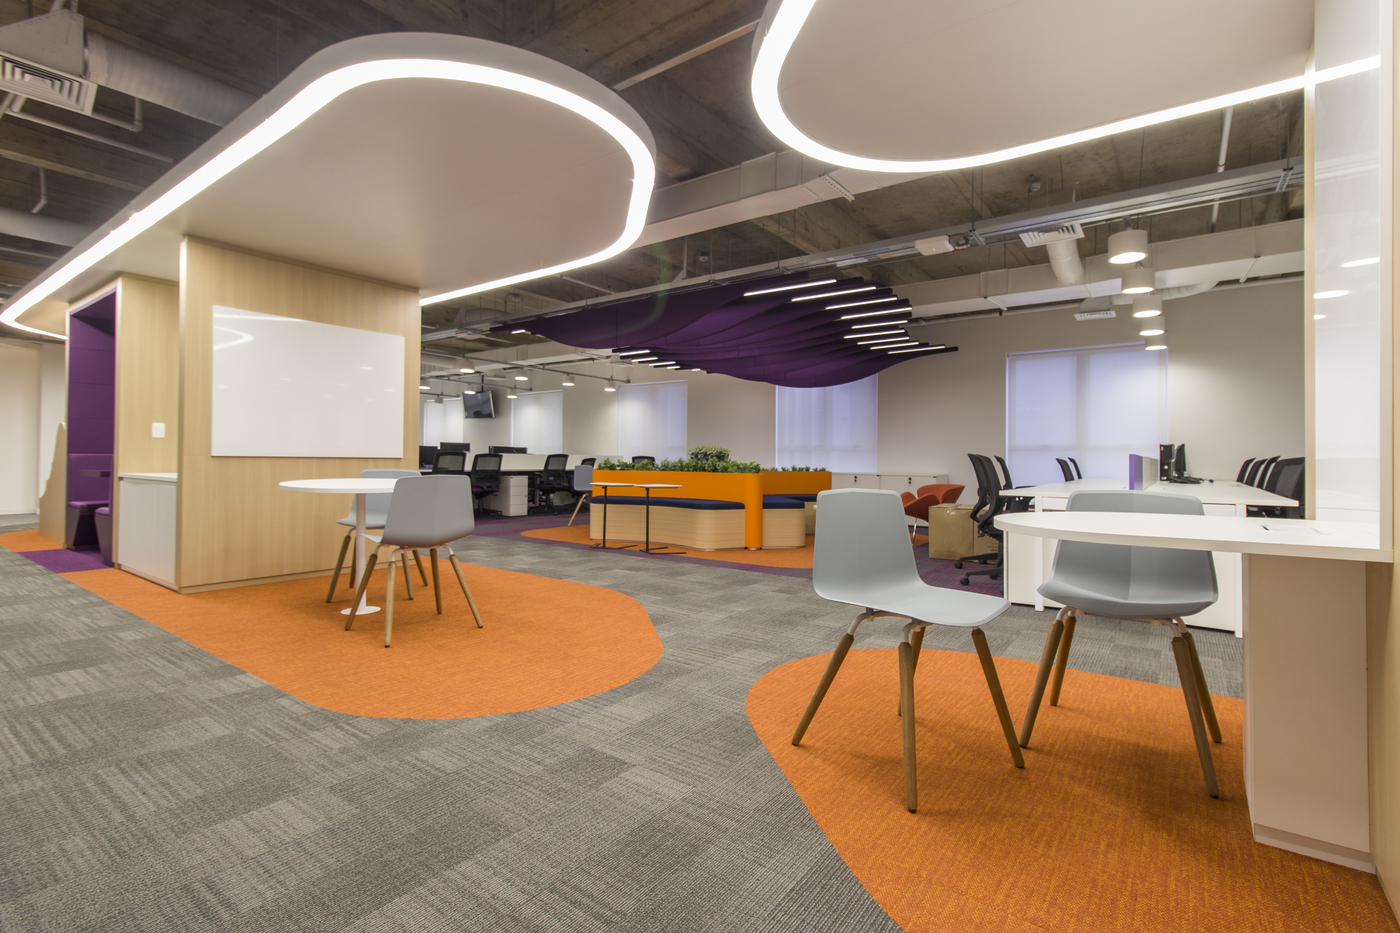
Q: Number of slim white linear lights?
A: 15